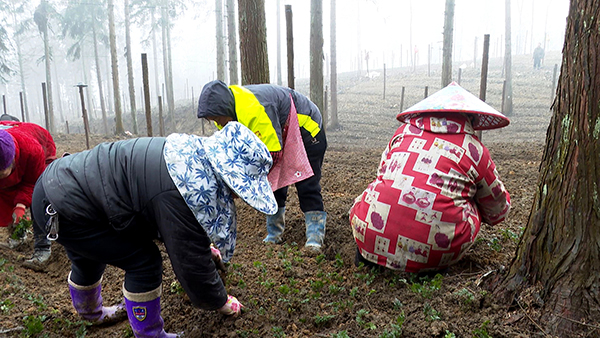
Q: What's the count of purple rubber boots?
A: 2